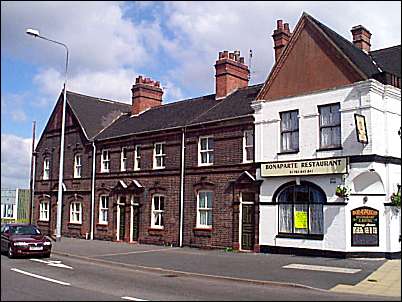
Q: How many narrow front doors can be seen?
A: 3